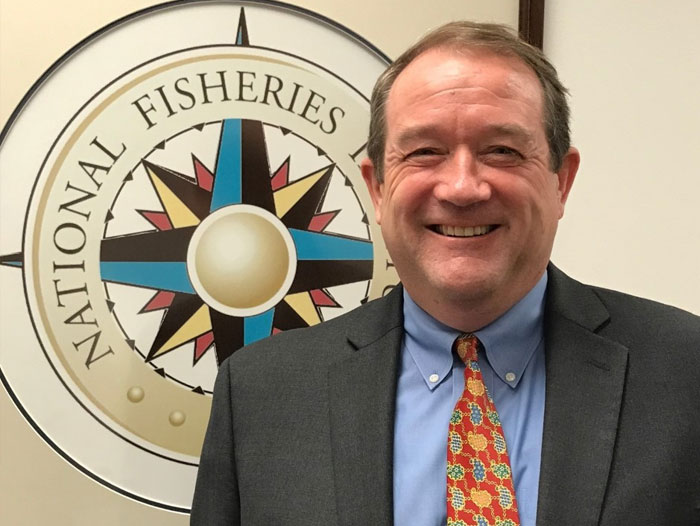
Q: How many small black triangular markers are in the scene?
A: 13